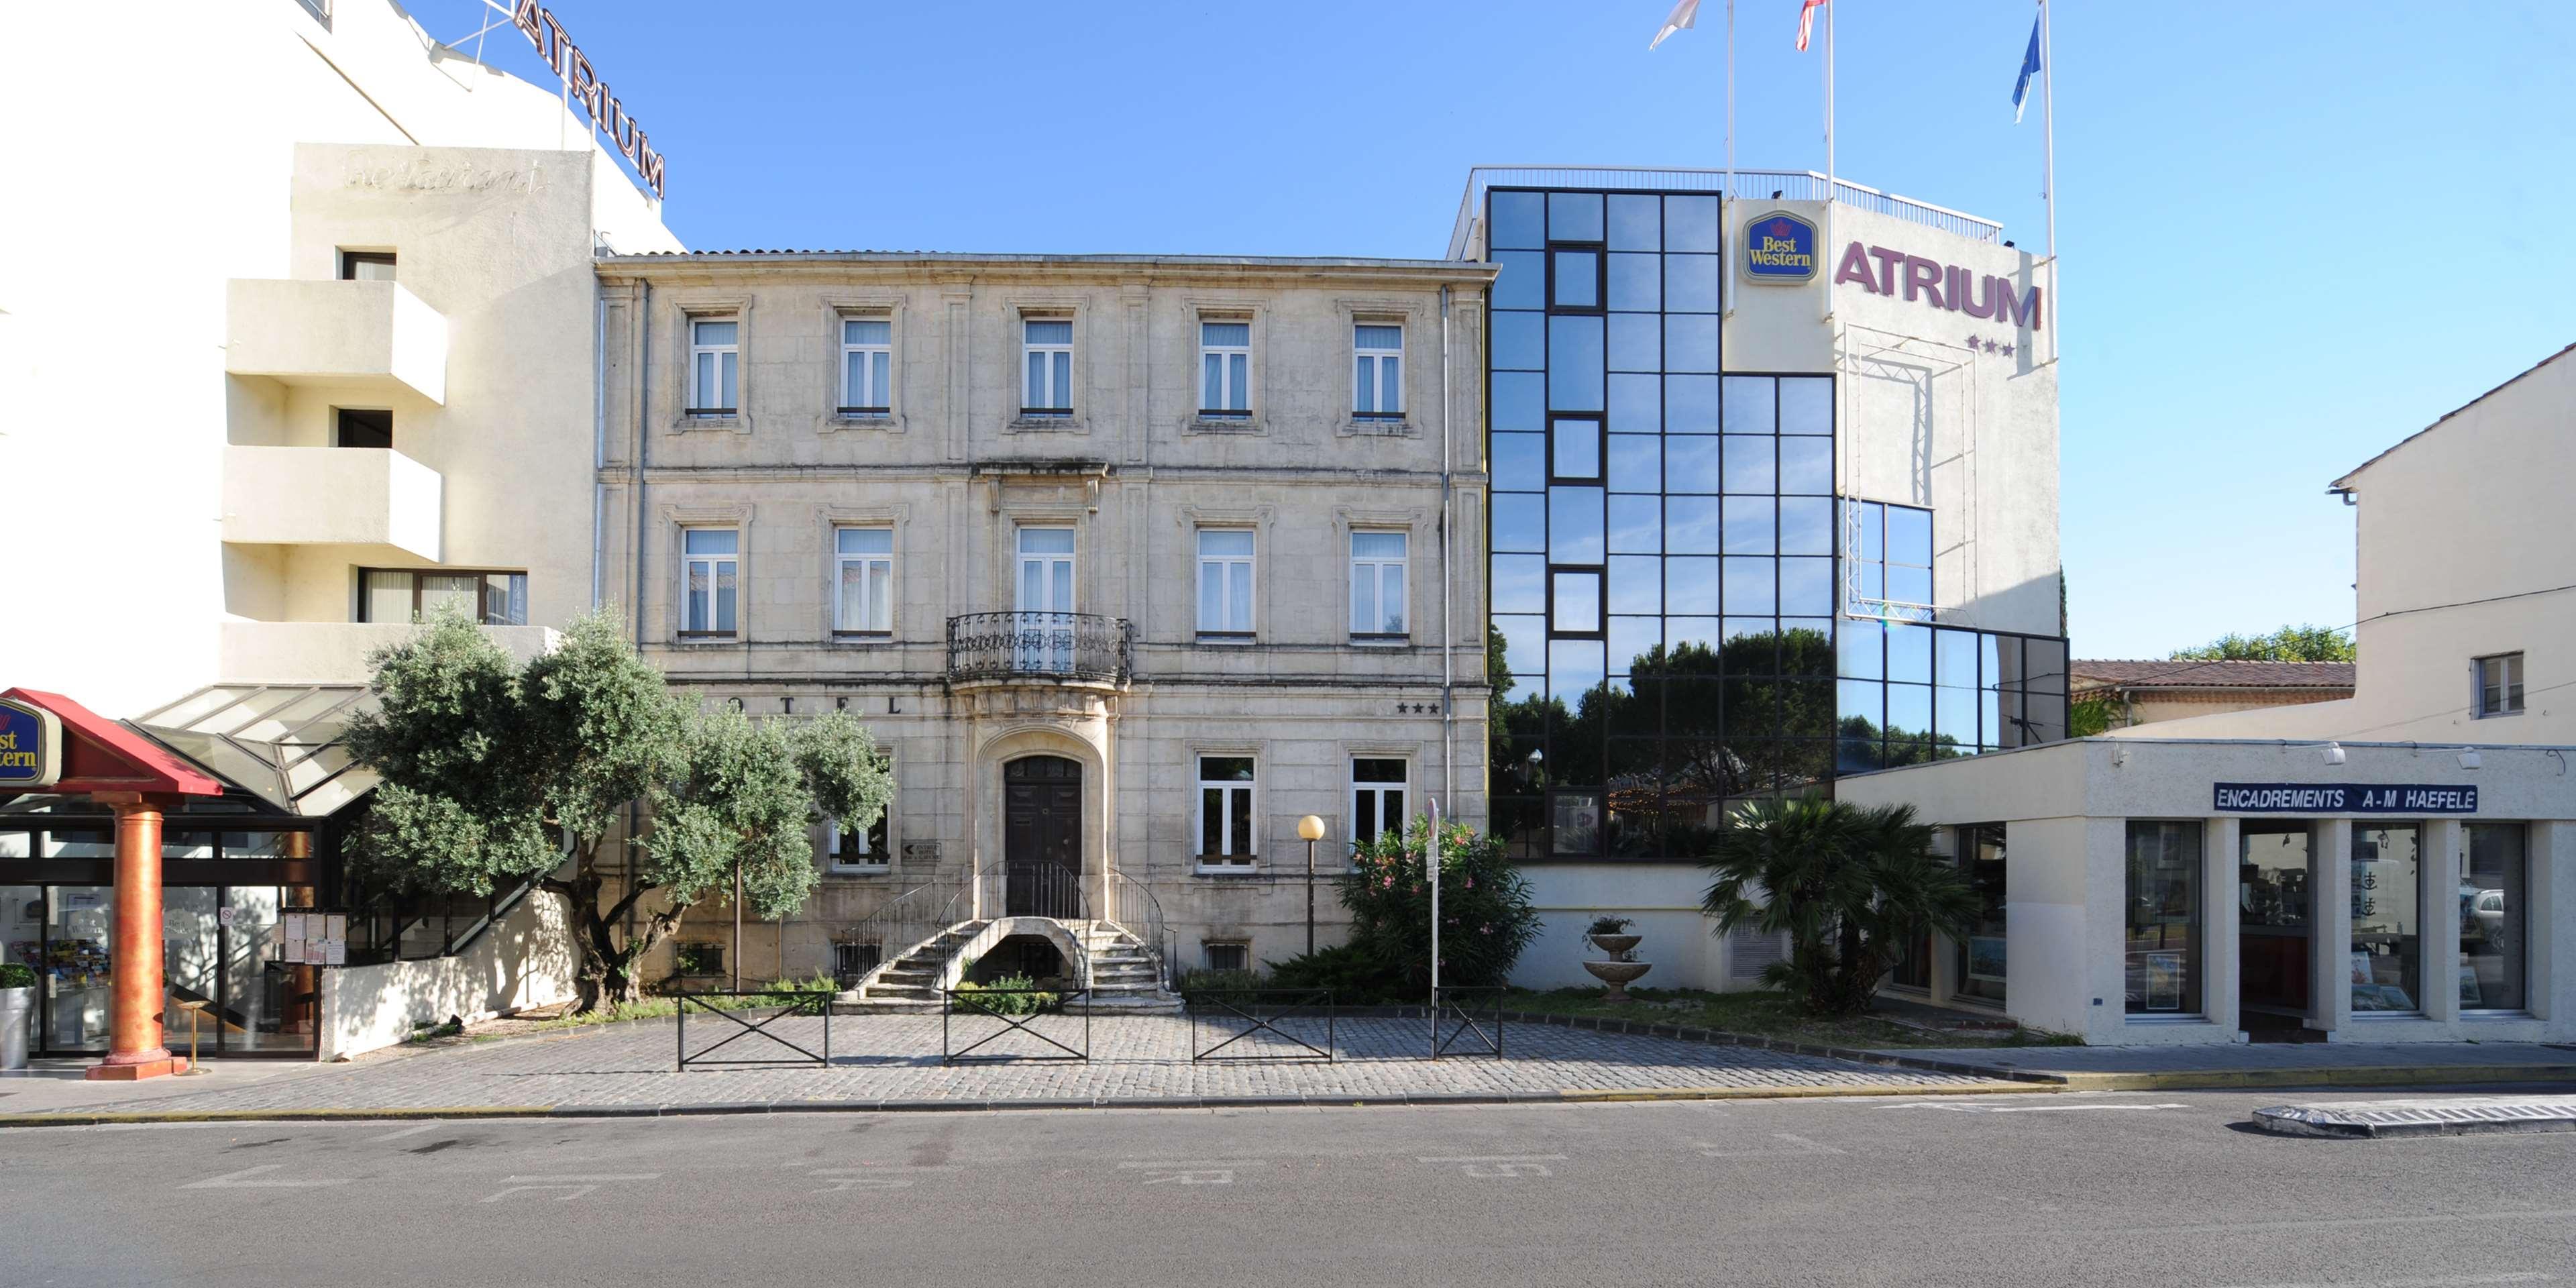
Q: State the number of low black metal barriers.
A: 4